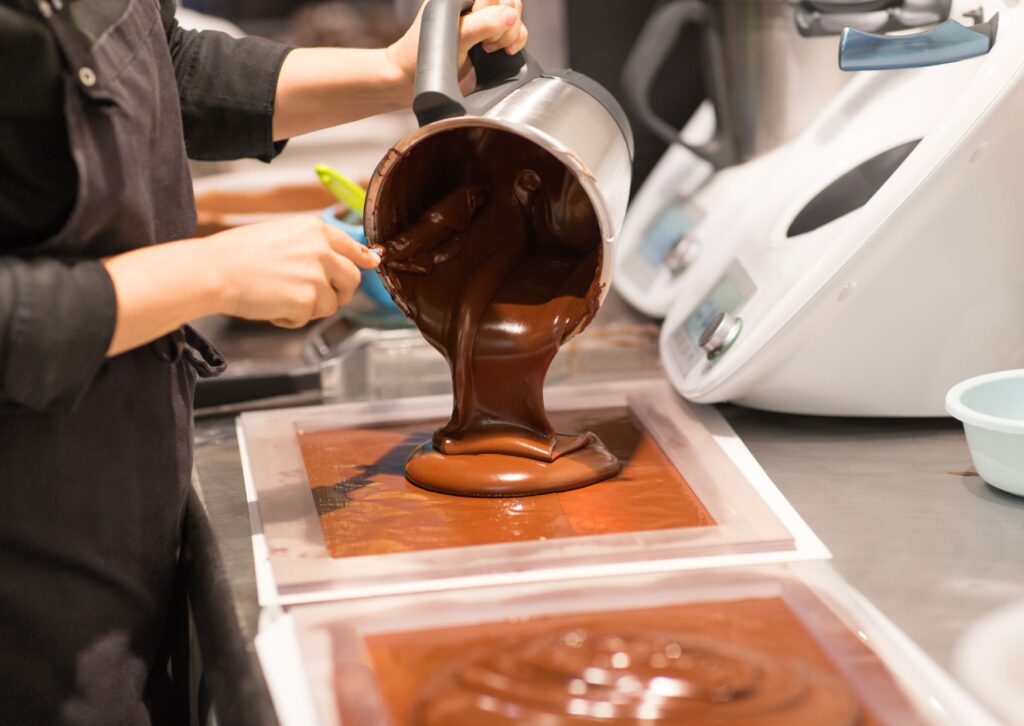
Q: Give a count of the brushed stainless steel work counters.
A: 1